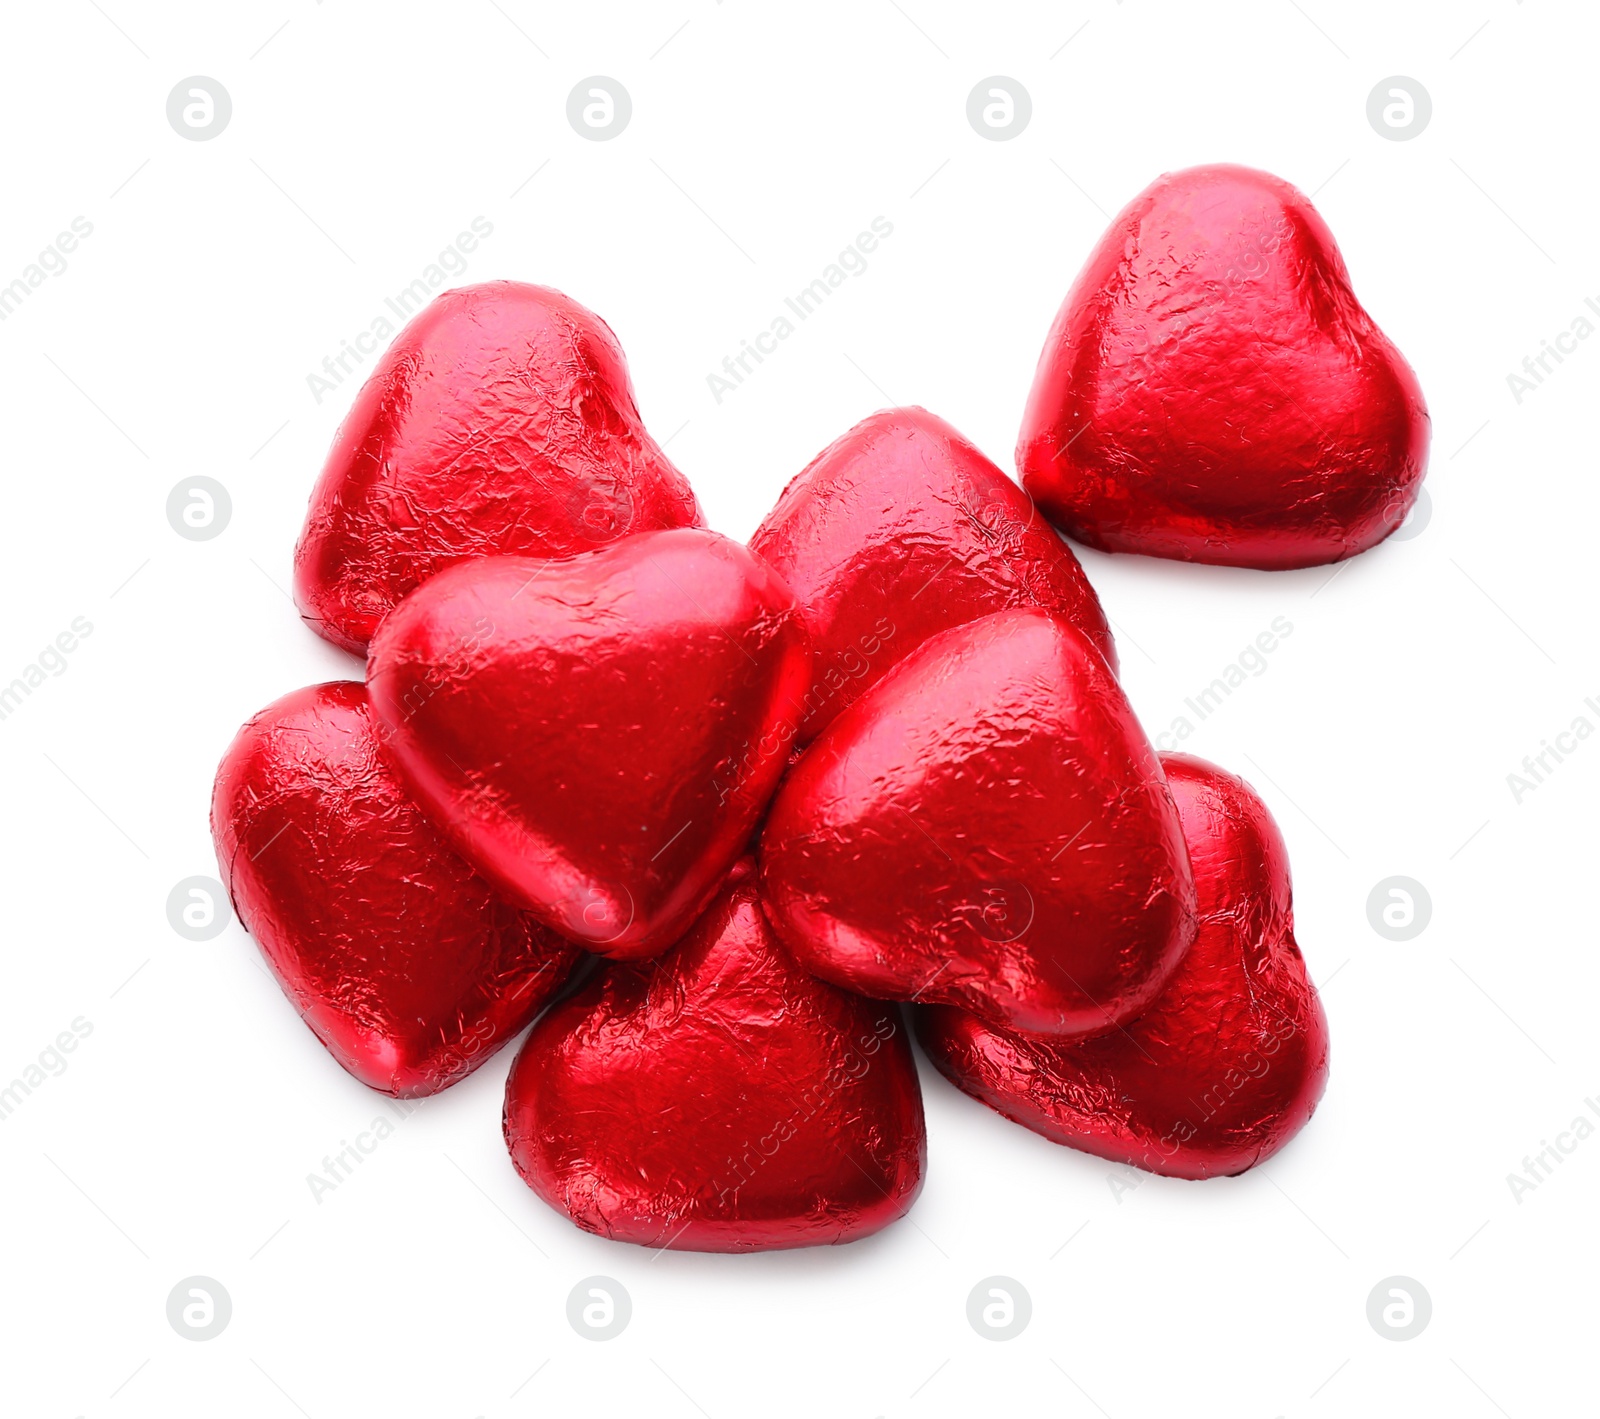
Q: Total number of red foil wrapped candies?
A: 8